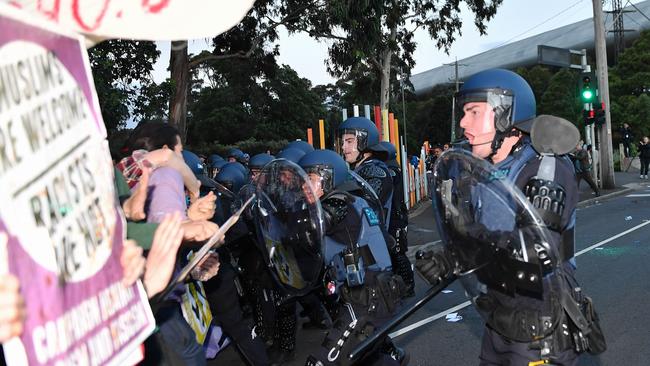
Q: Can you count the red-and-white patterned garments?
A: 1